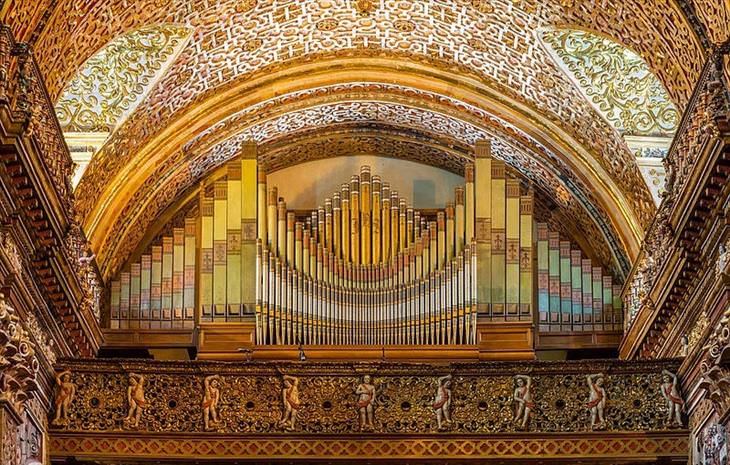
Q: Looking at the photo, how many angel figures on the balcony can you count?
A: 9